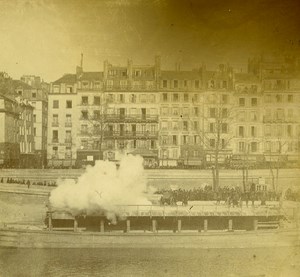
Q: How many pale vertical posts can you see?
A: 9